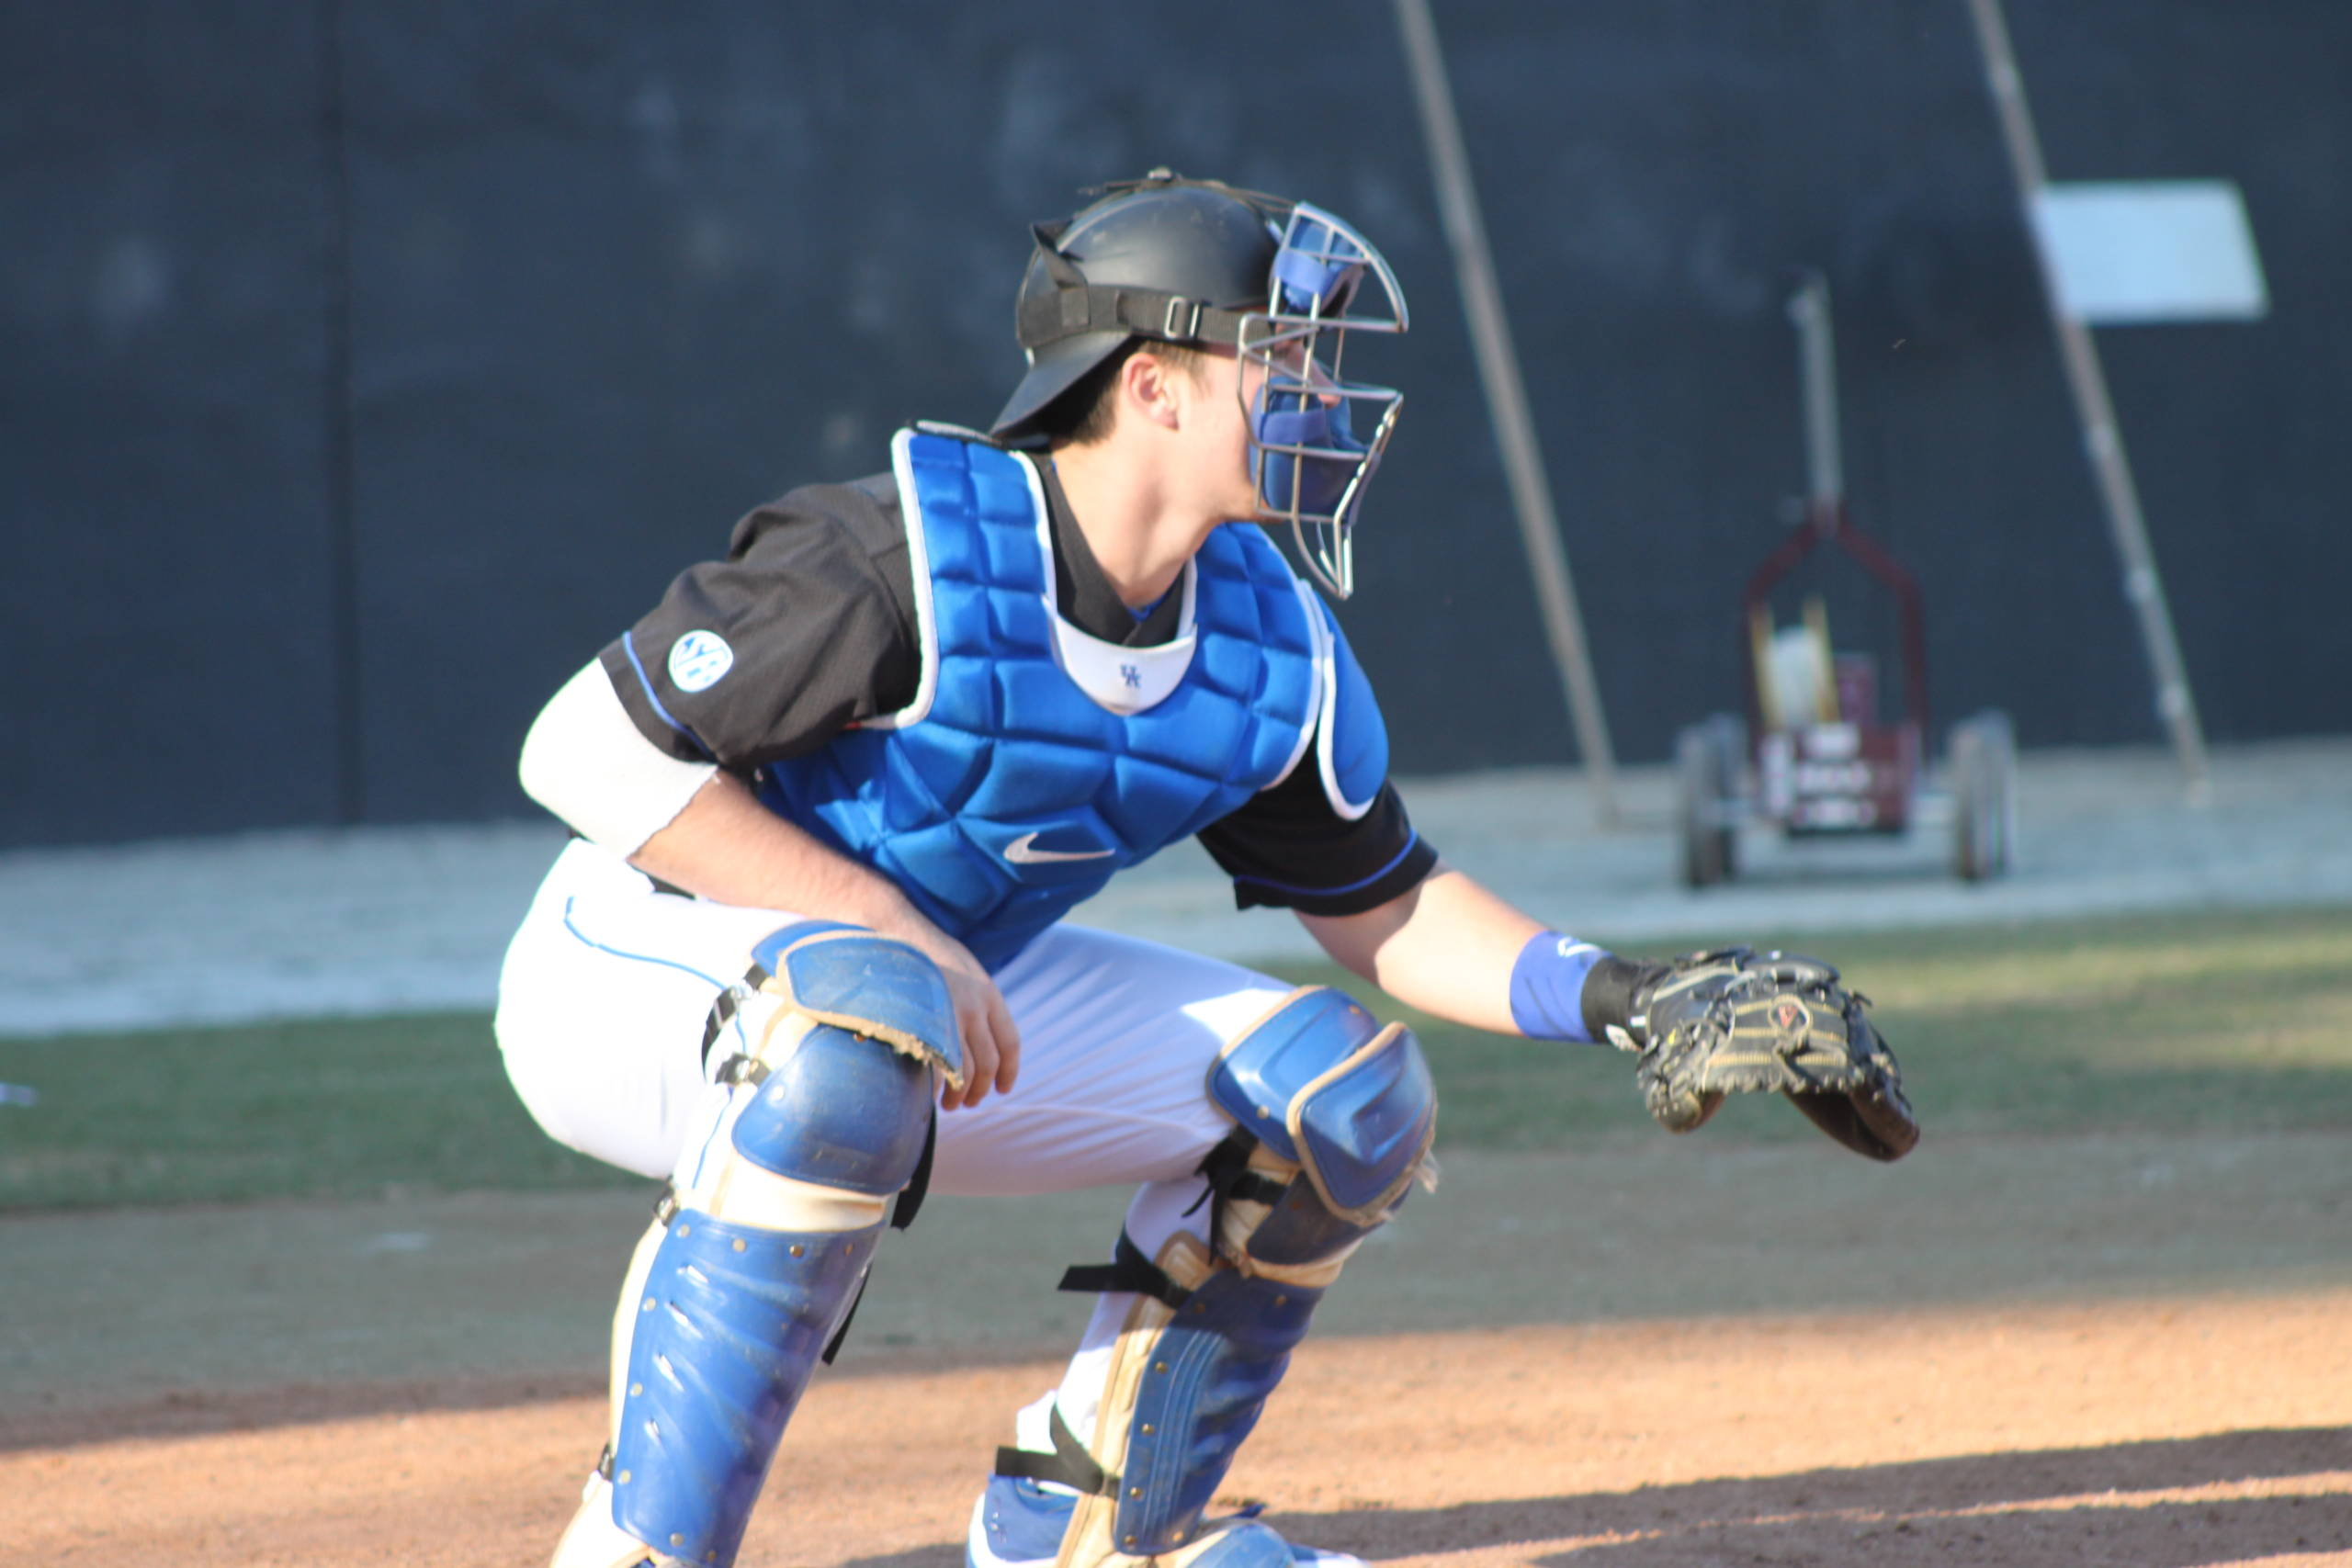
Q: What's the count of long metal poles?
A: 2